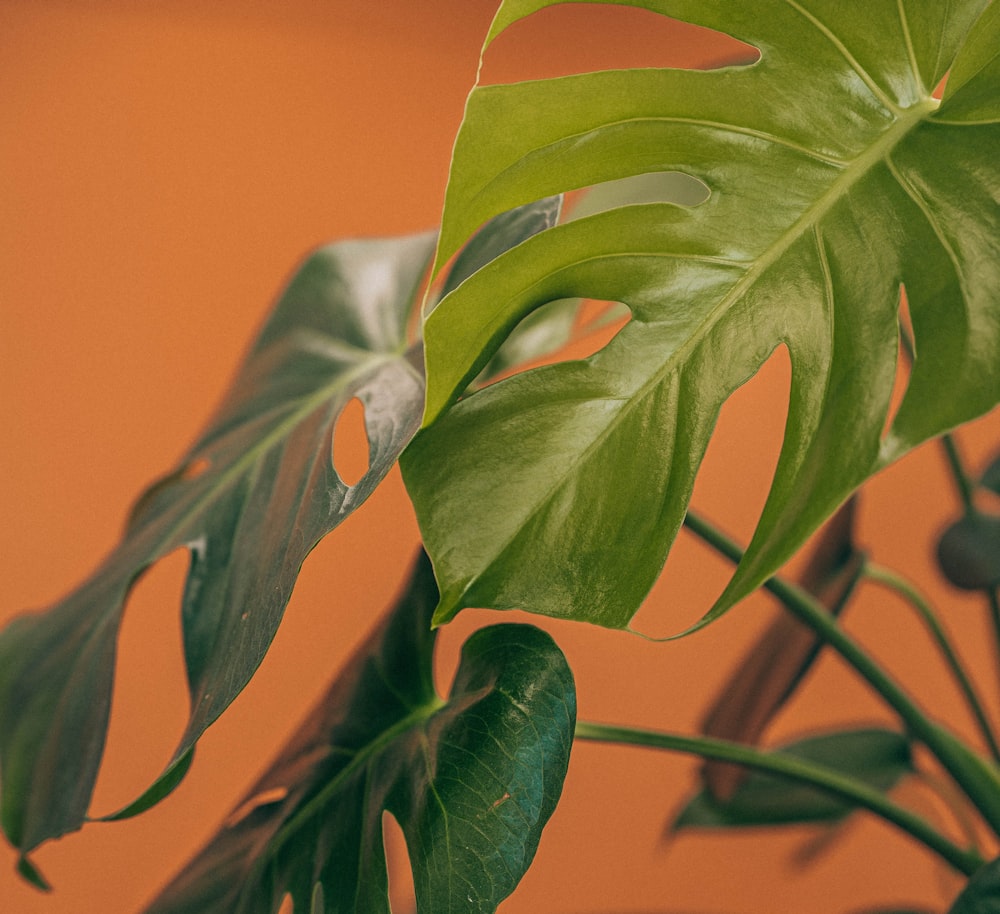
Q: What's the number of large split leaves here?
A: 3